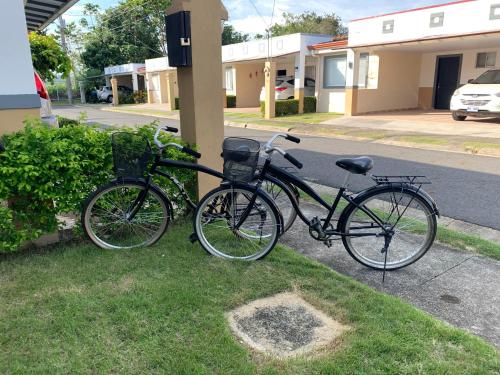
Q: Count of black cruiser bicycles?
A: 2